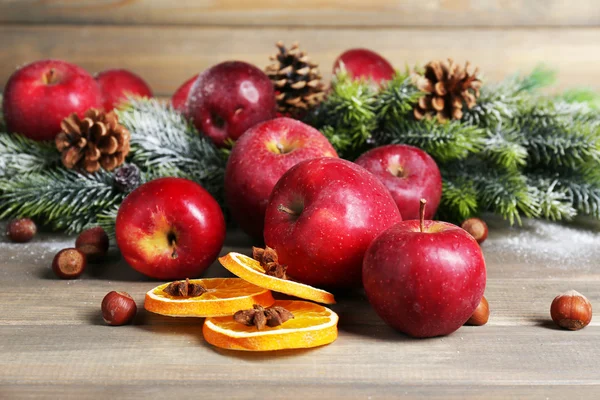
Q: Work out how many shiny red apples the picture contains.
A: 10